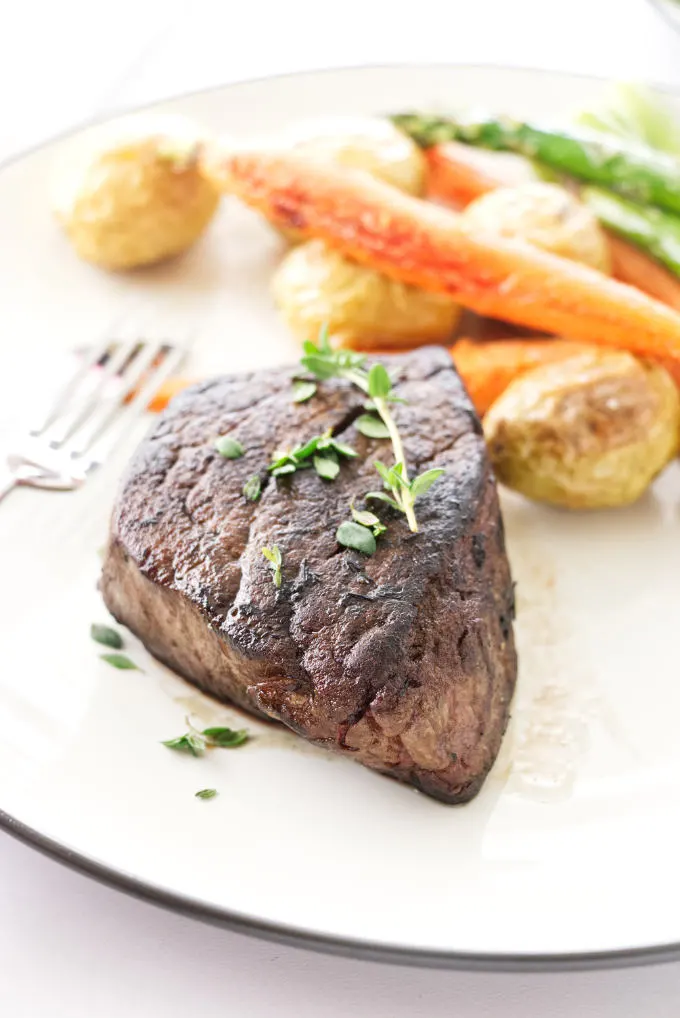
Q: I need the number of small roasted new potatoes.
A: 5